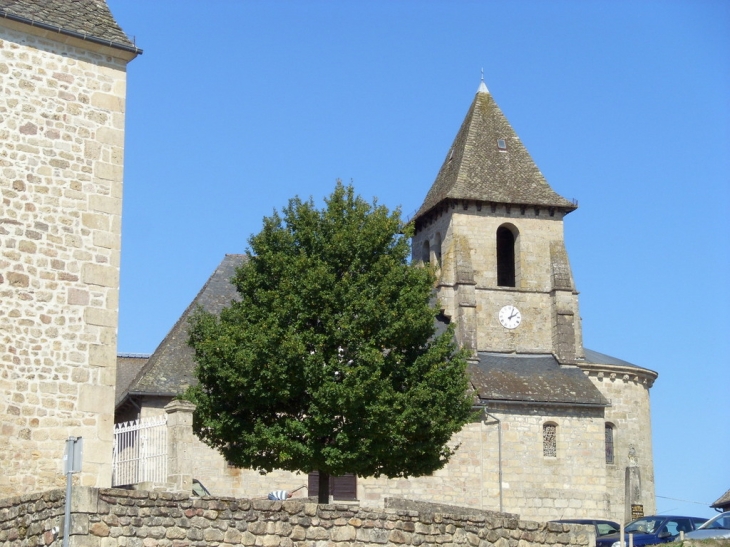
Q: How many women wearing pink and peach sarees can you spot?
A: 0